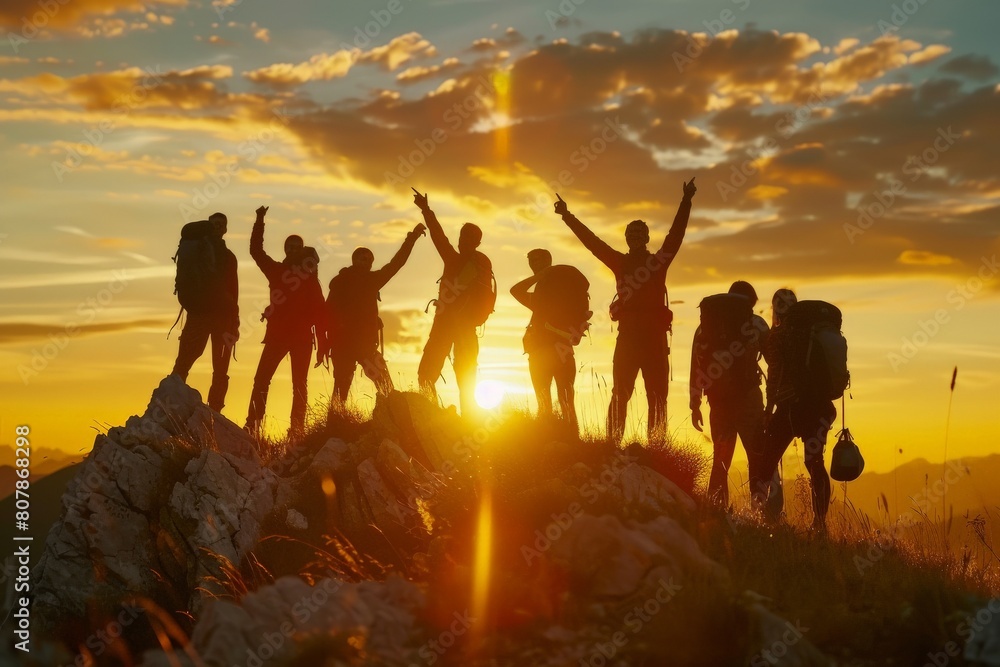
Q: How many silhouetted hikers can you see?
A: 8